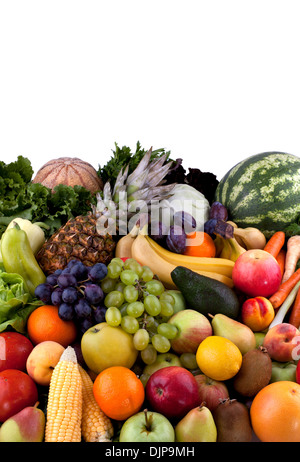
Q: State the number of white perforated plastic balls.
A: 0